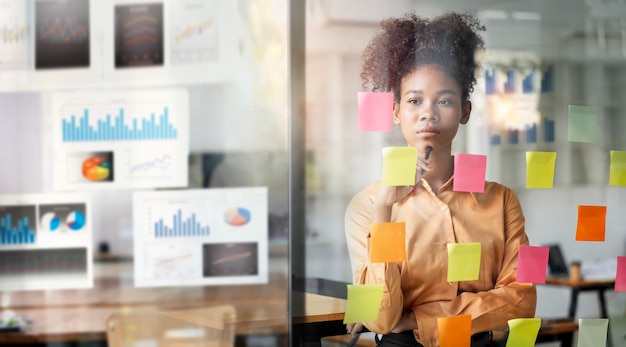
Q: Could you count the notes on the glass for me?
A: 15